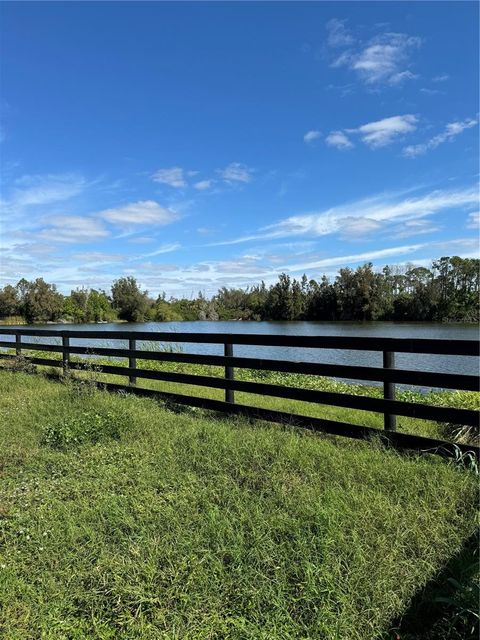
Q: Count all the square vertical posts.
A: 5